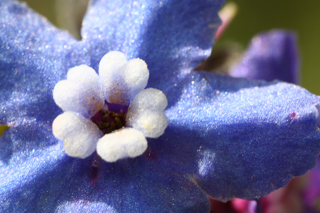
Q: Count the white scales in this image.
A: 5